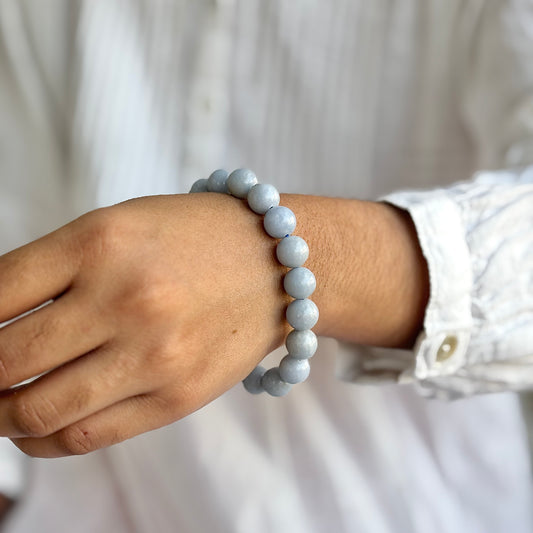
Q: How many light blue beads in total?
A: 12